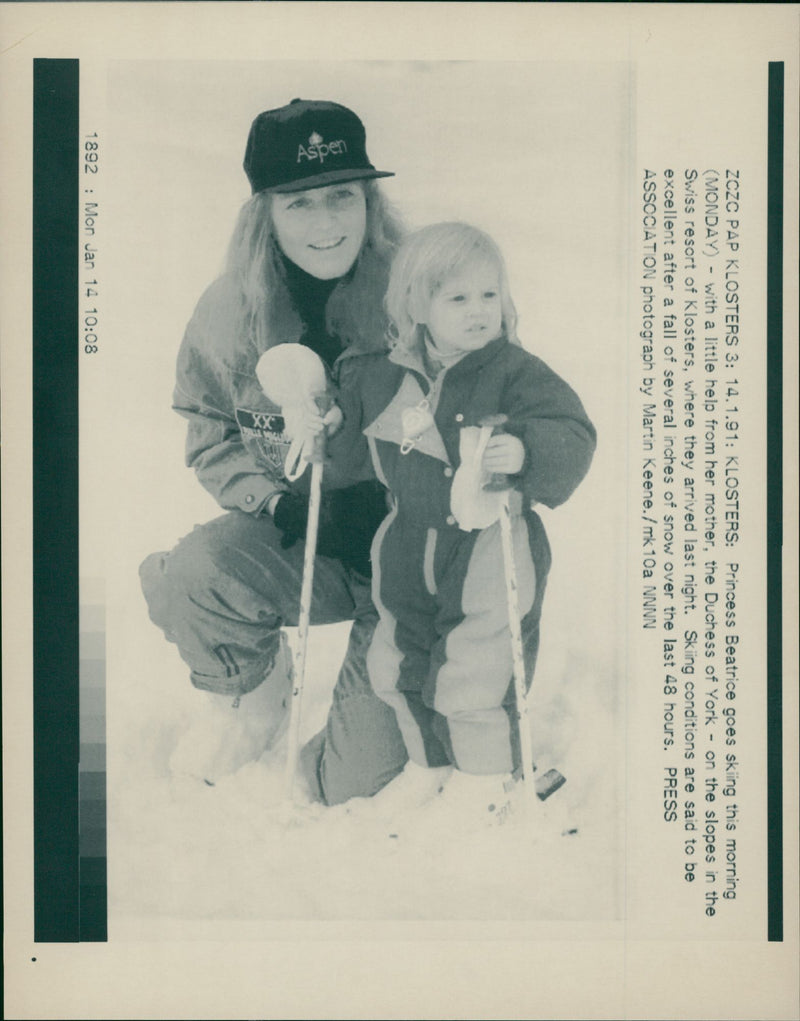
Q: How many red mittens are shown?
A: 0